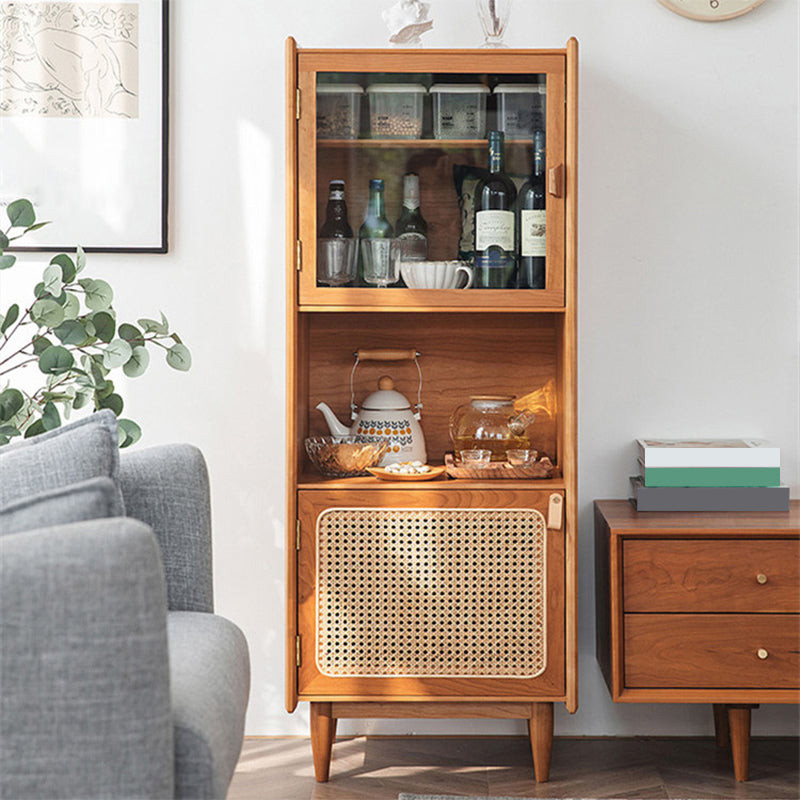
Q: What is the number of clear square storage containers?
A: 4